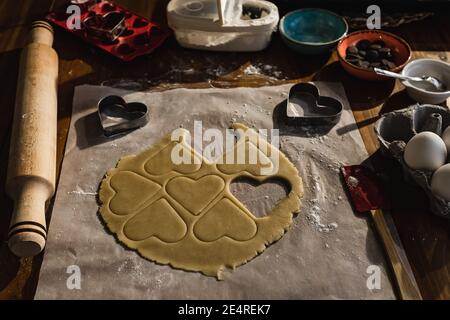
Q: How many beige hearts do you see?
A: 6